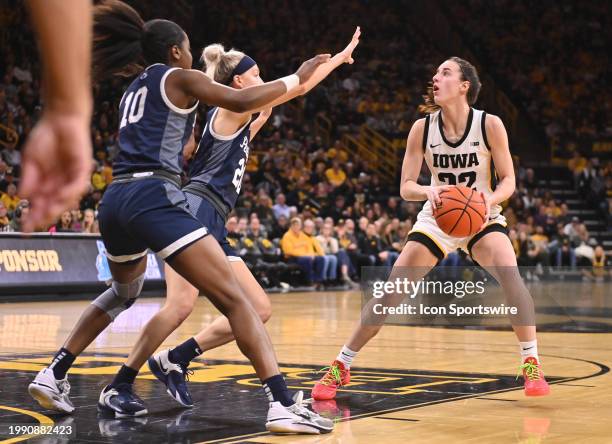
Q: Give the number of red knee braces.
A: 0